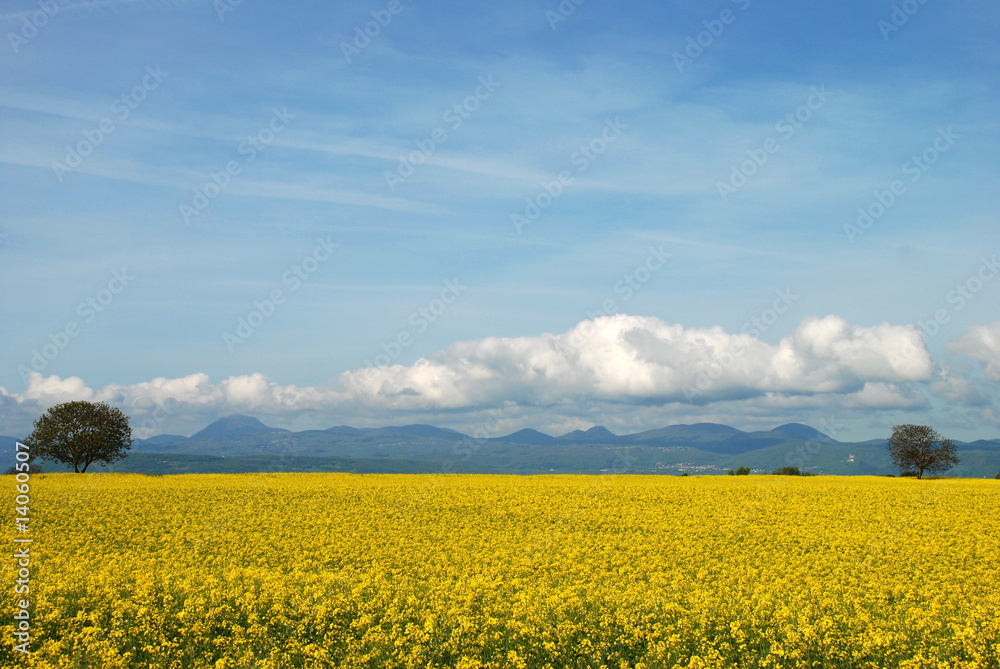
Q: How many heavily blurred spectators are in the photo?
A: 0